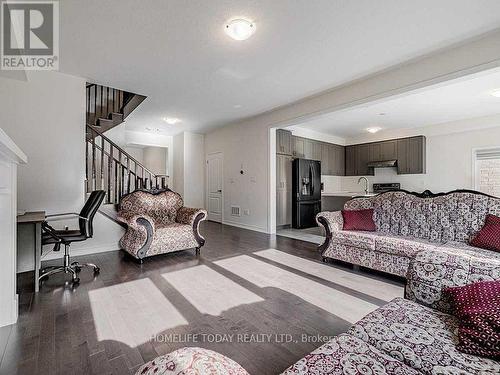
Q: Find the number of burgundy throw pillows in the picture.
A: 3